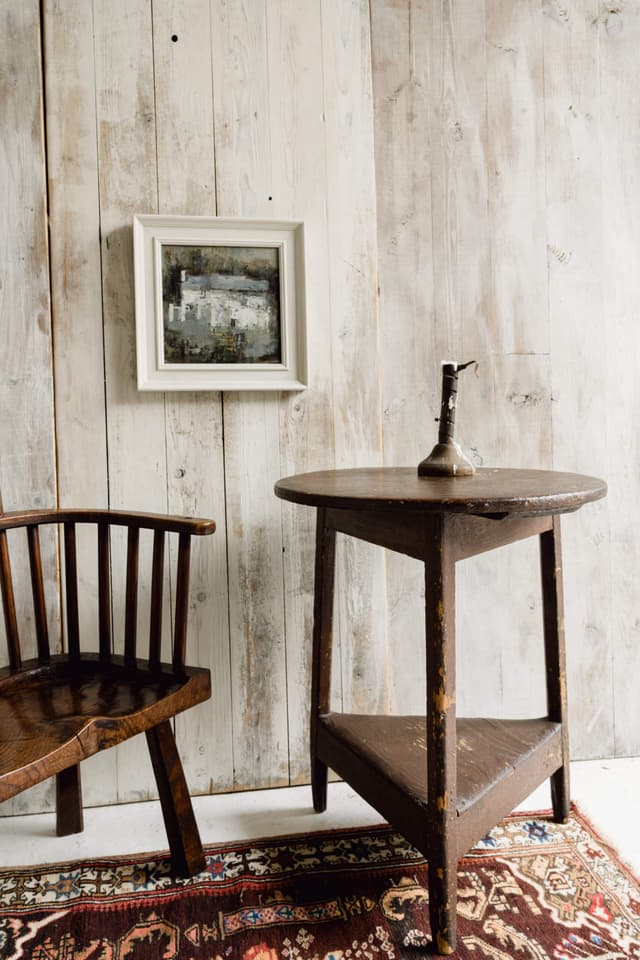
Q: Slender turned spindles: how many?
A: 7